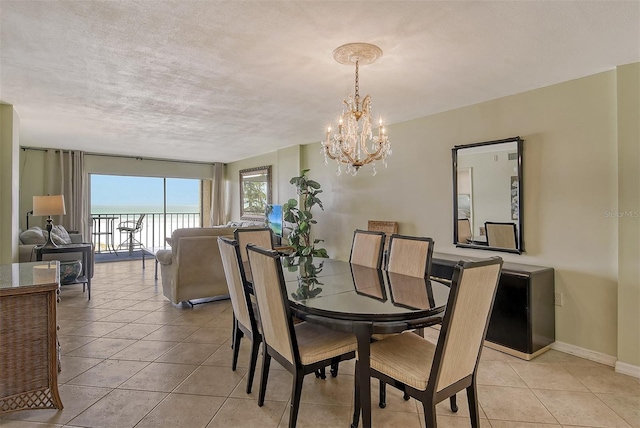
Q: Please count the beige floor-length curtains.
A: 2